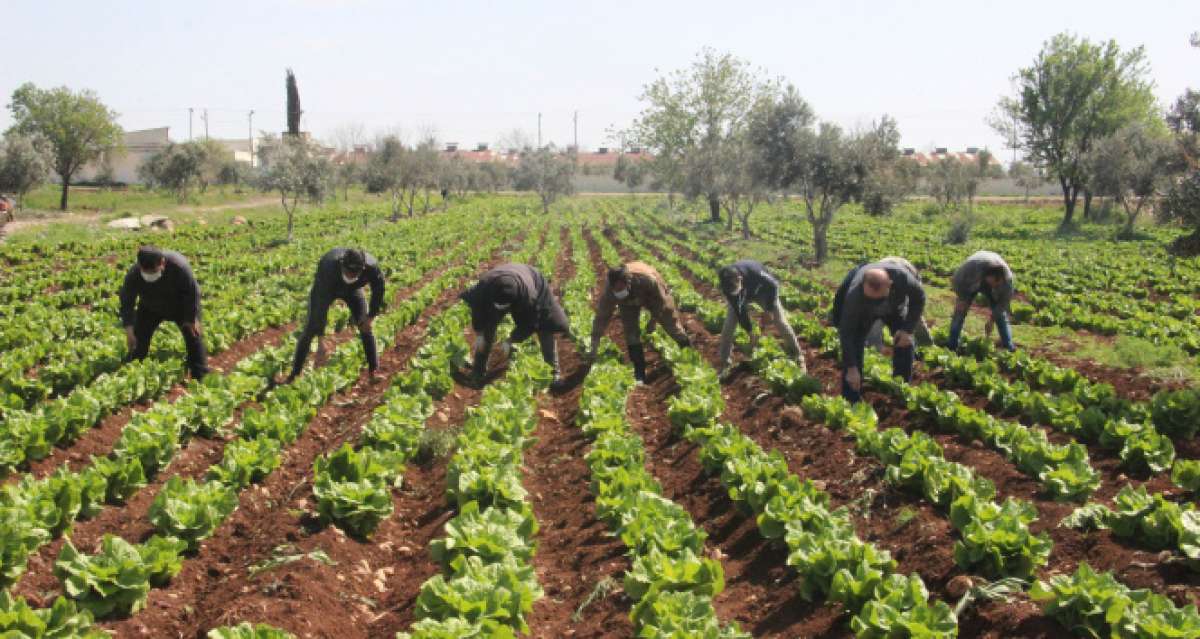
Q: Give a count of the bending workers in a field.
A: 8